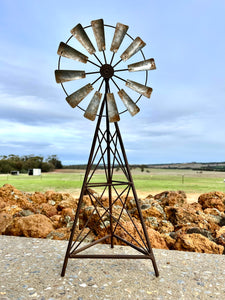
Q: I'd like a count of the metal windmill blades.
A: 12